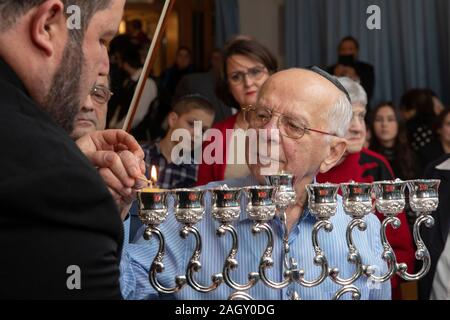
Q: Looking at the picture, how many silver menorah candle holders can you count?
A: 9